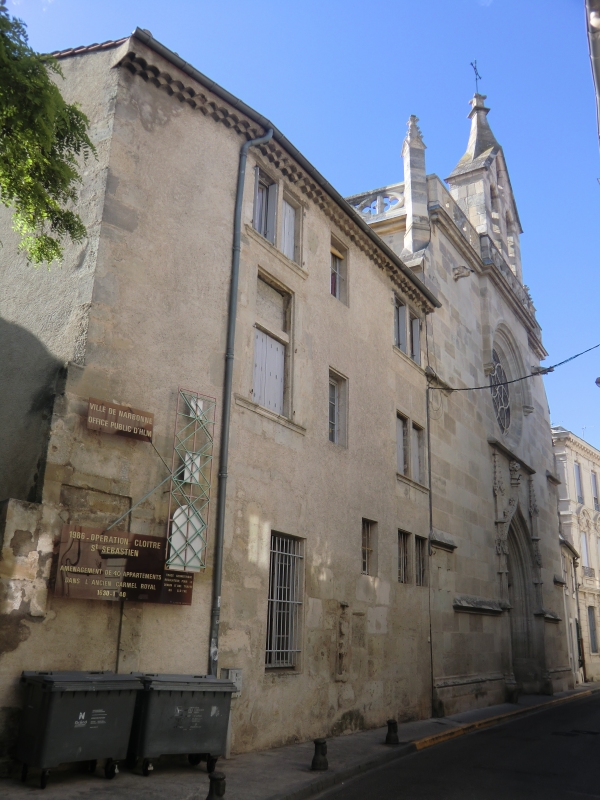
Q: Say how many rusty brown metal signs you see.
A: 2